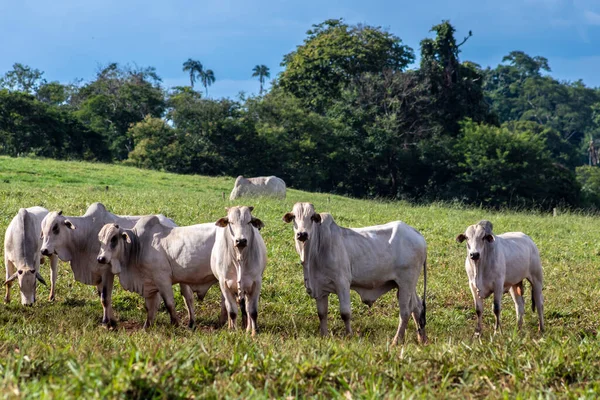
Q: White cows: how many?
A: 7